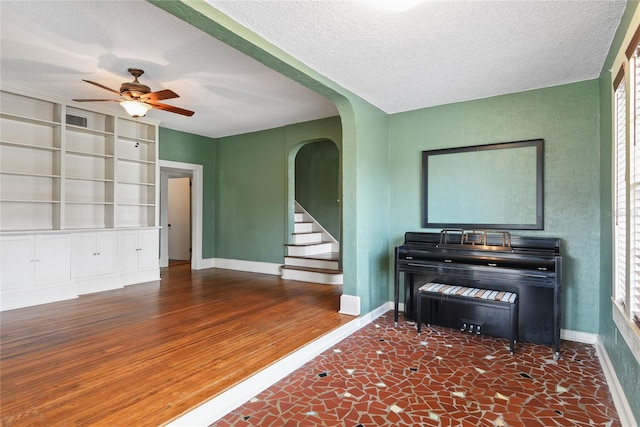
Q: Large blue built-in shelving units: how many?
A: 0